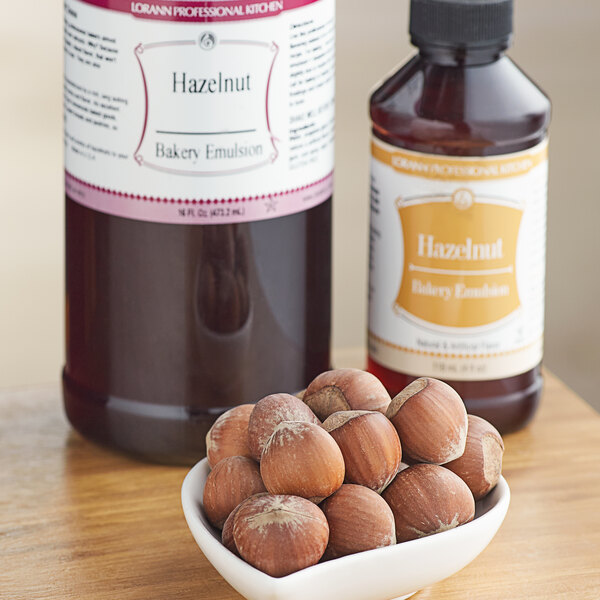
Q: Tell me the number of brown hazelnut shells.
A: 12